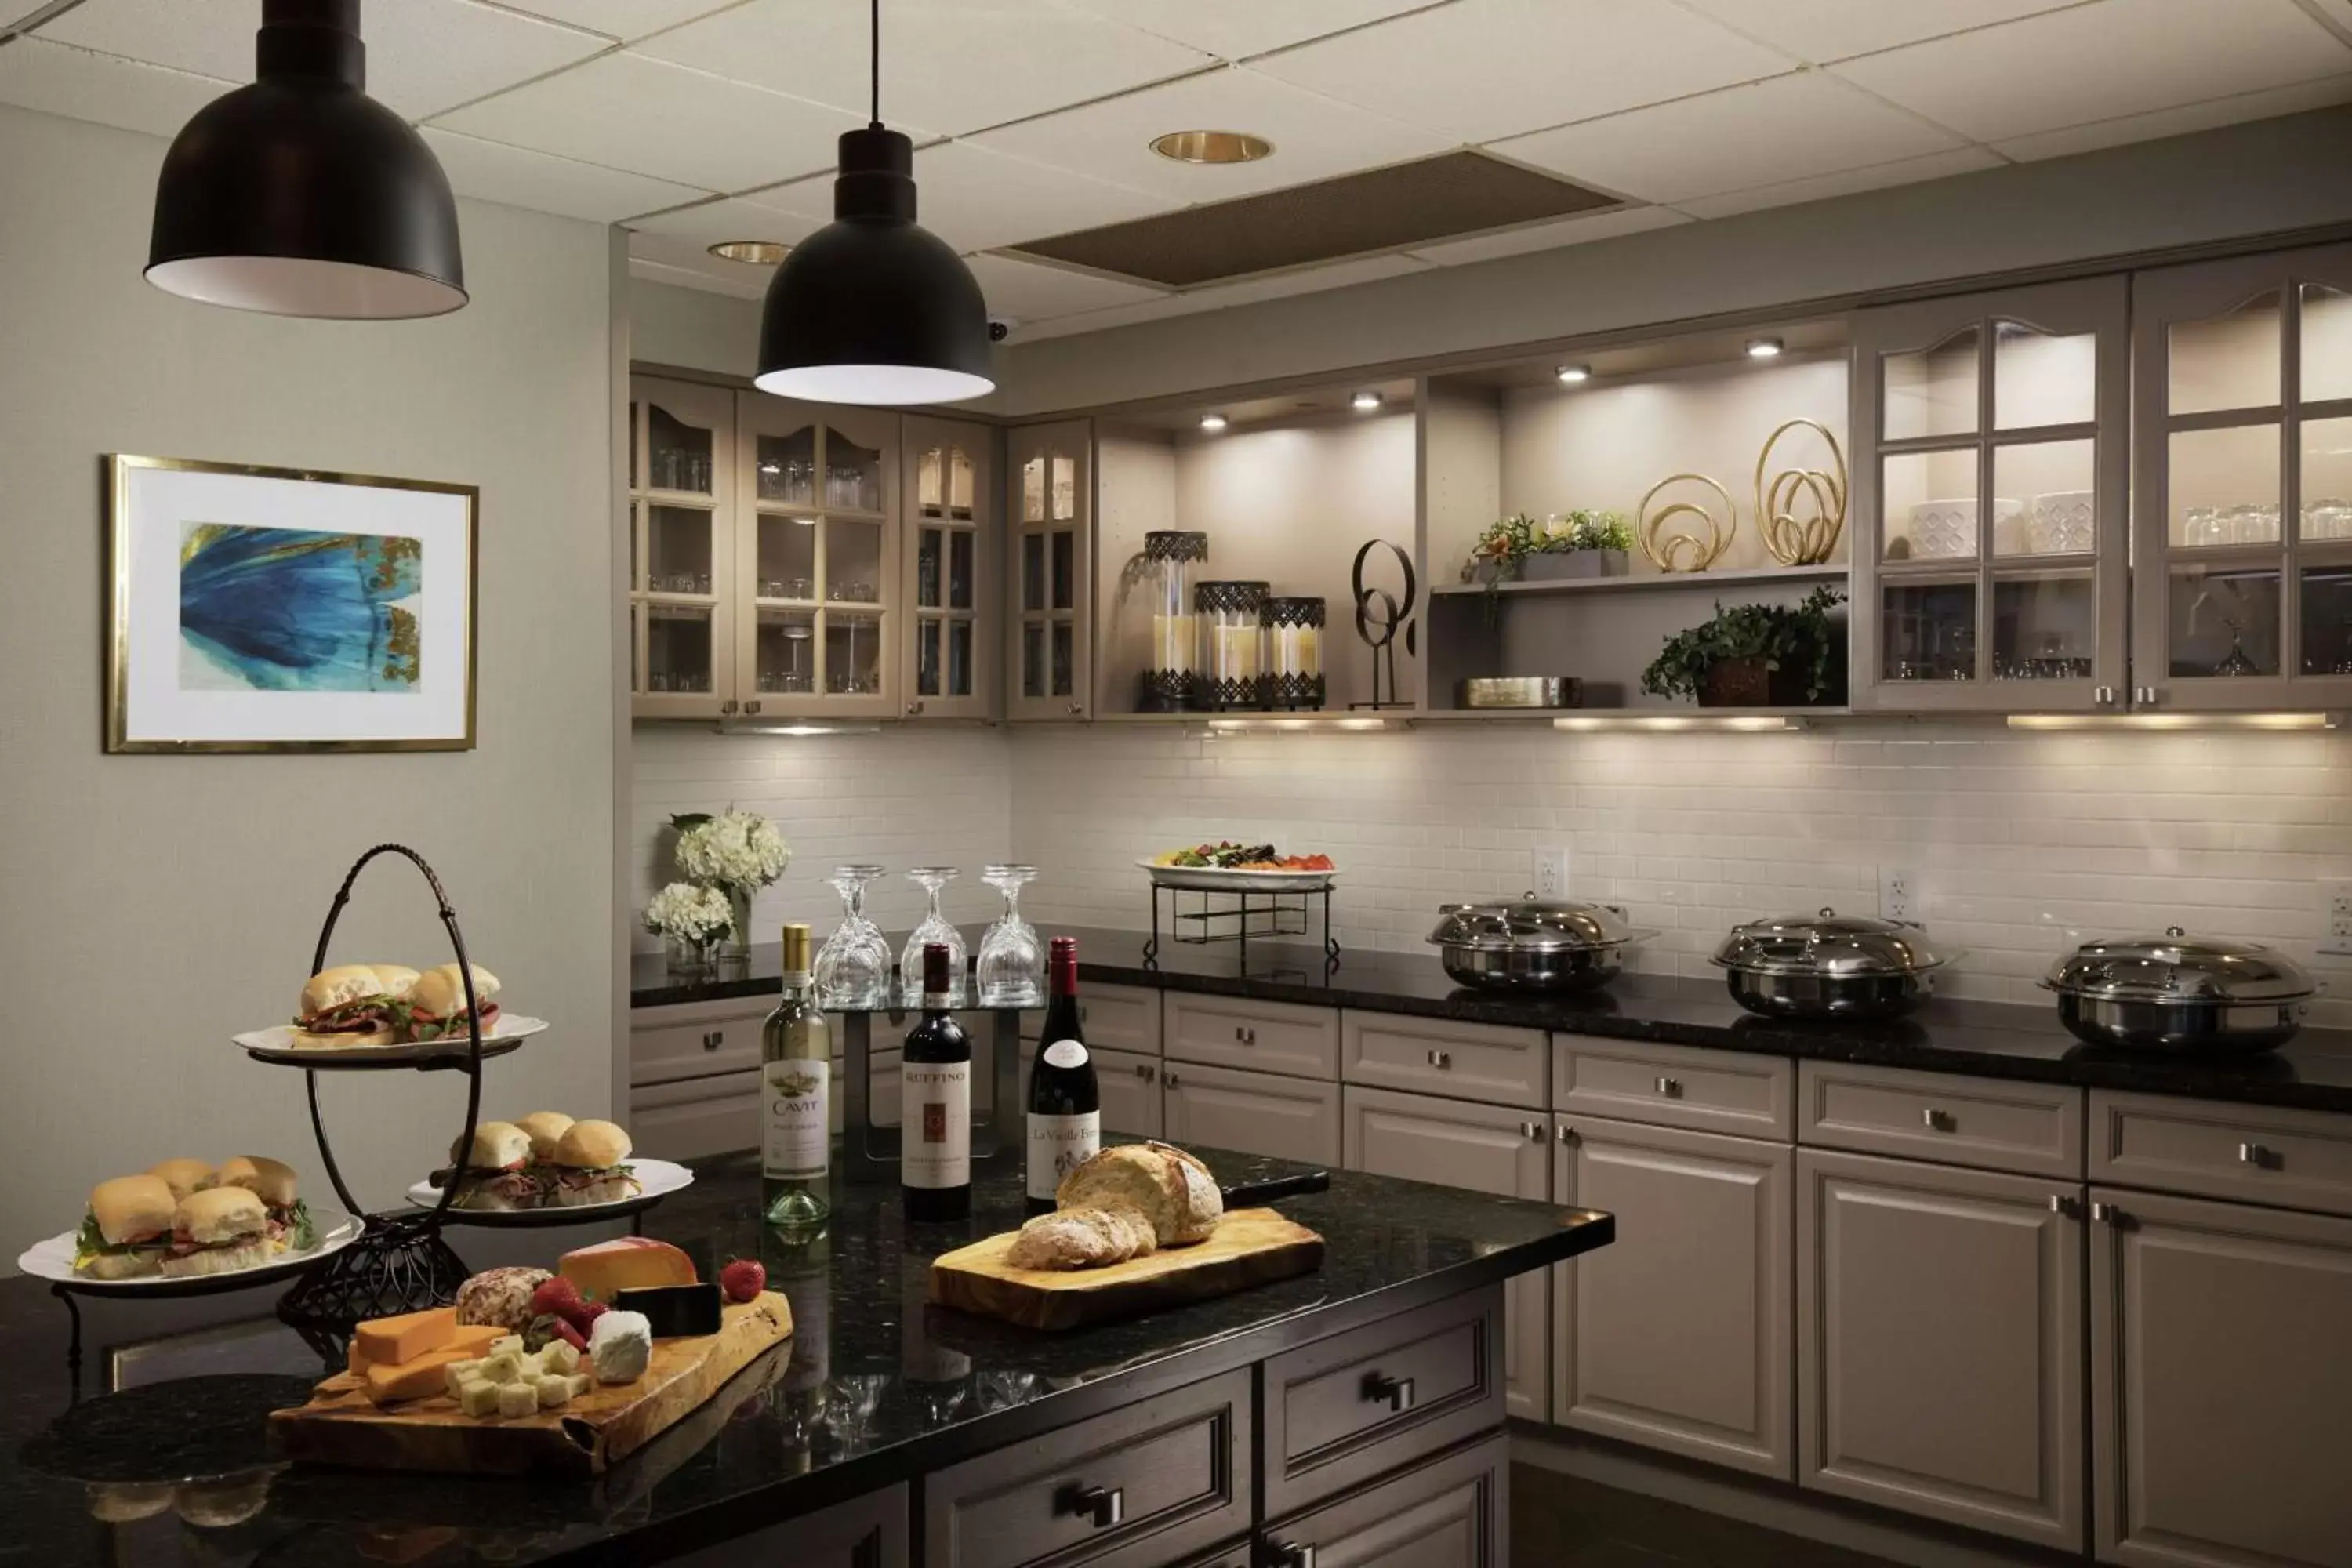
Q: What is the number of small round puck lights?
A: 4